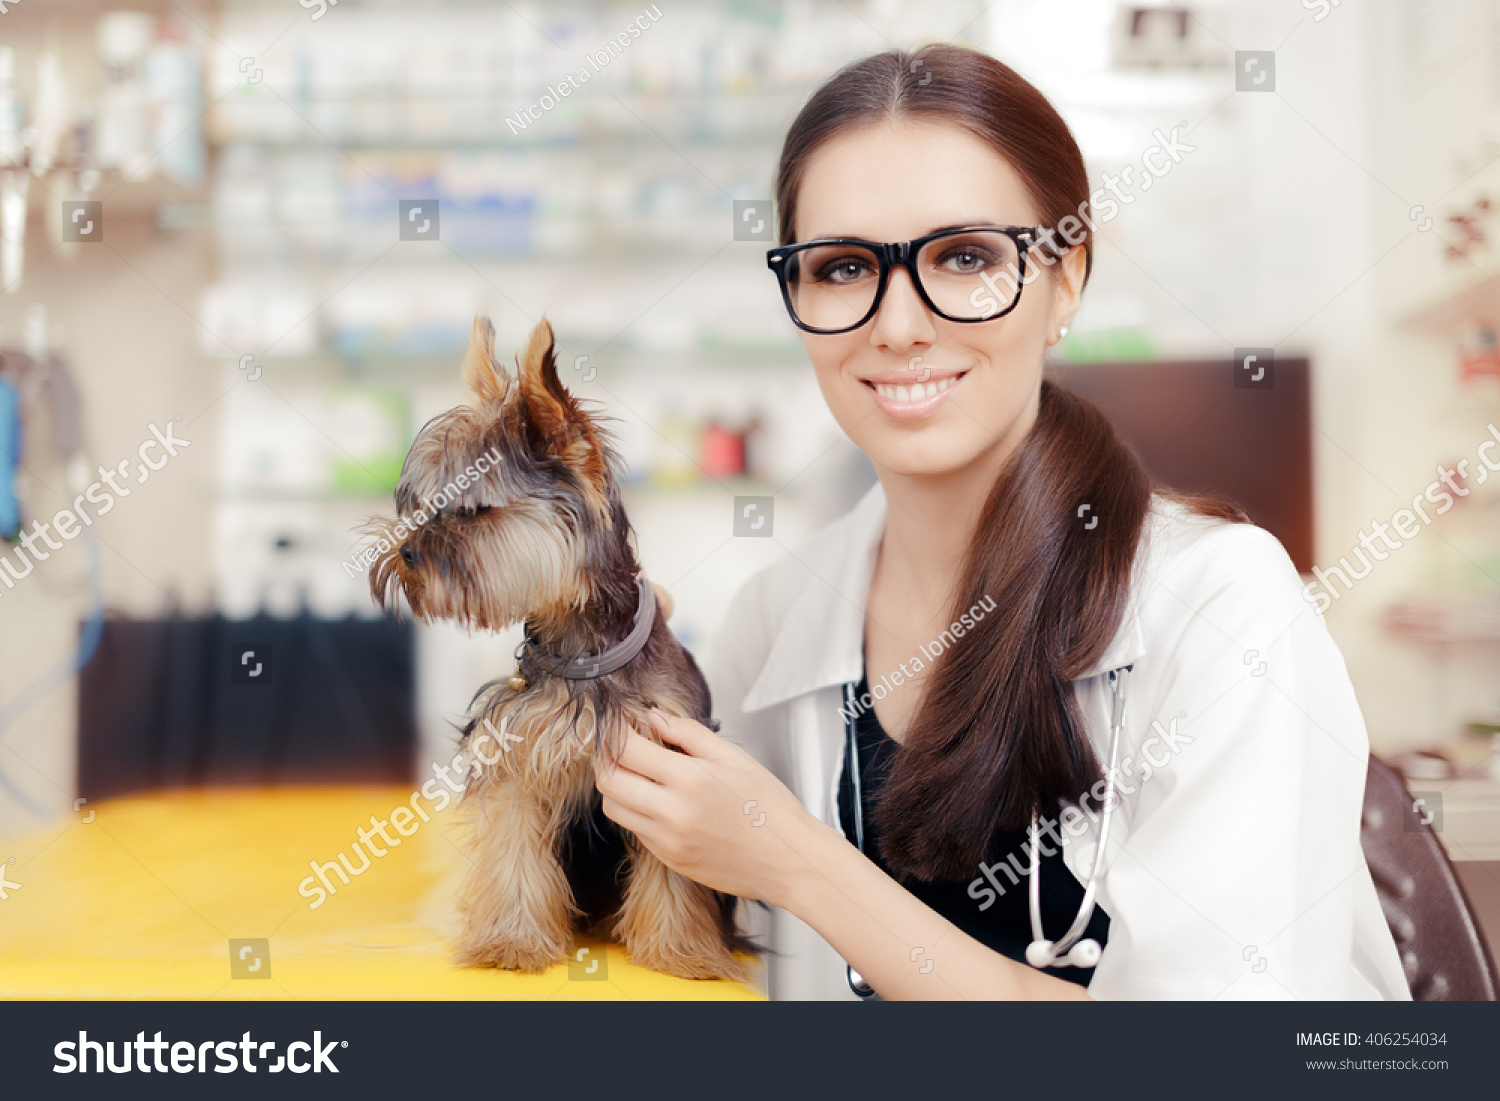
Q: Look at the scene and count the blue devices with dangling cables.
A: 1